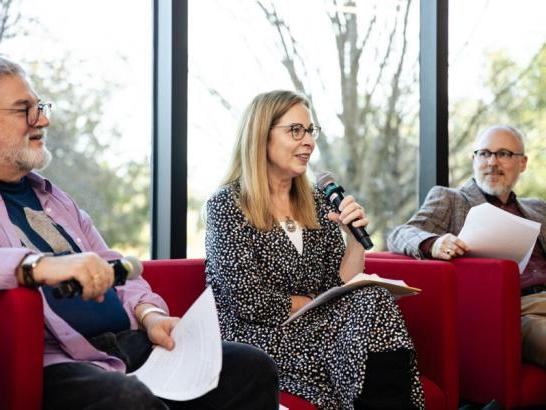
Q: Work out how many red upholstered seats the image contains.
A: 3